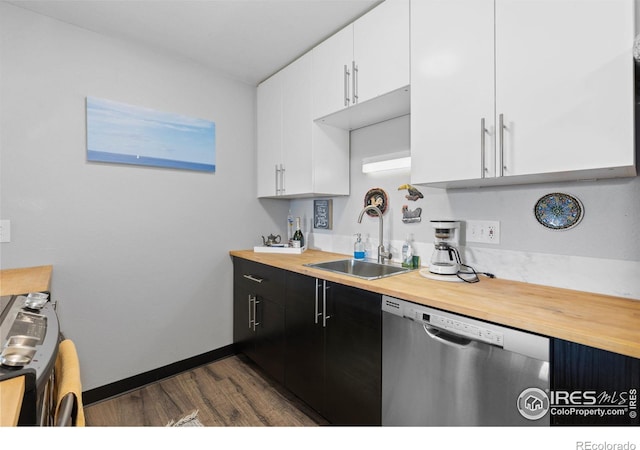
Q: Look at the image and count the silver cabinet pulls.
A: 11